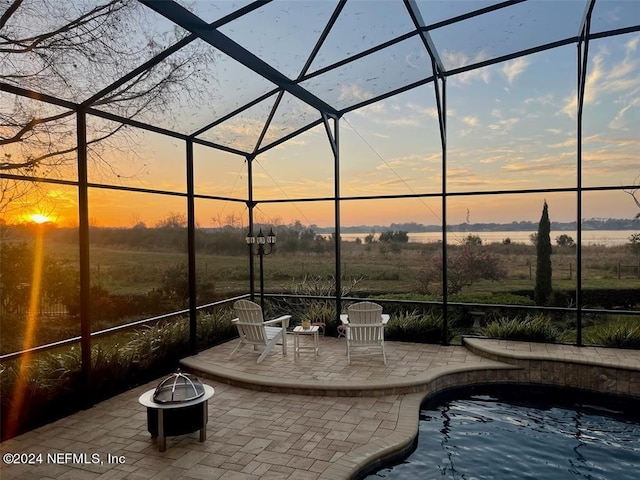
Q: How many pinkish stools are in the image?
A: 2